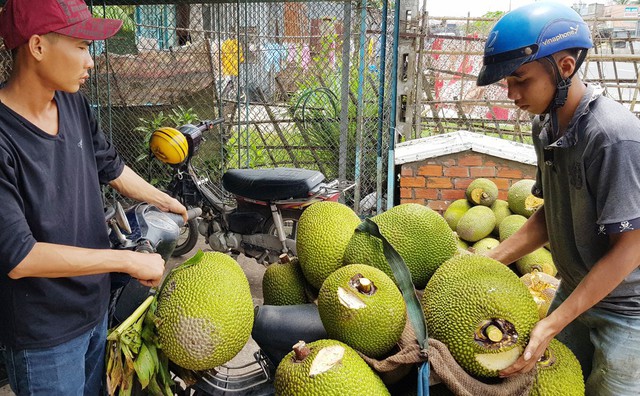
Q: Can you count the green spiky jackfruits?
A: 8